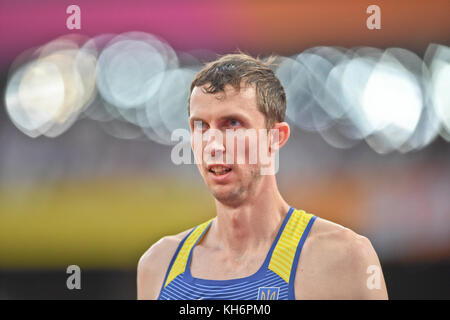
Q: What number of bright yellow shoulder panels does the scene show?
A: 2